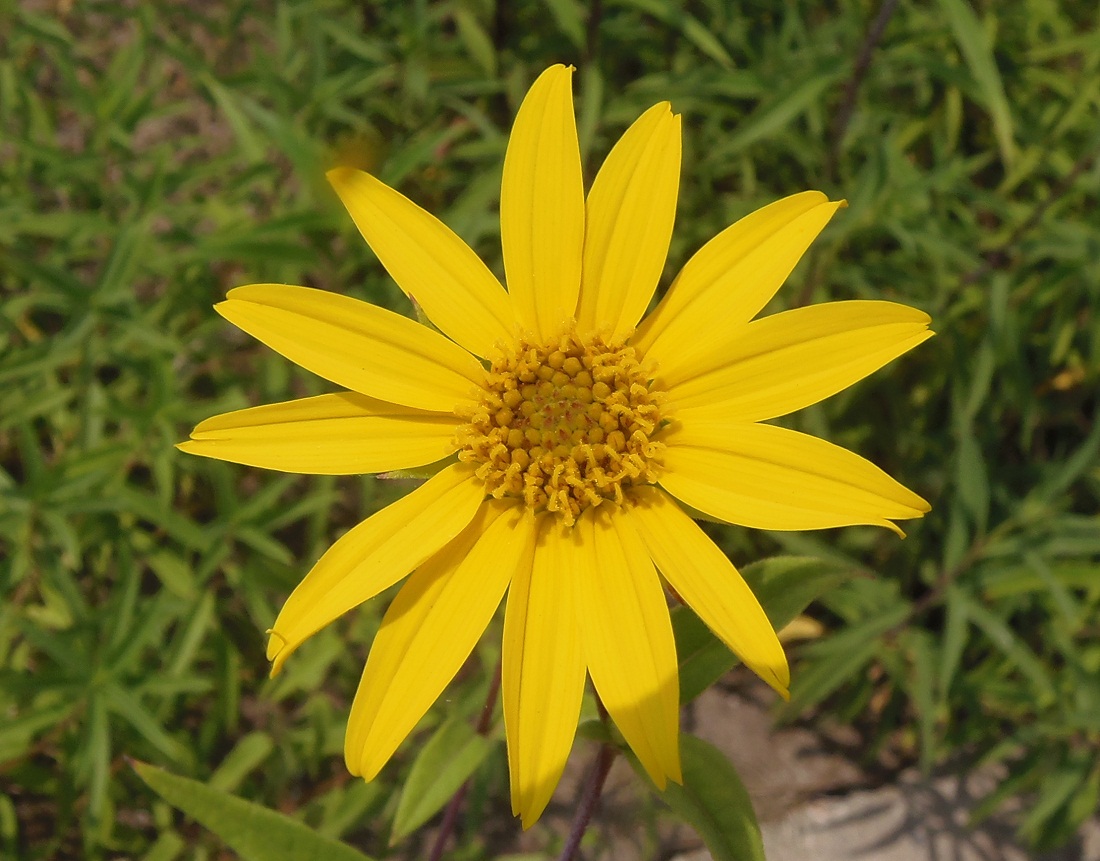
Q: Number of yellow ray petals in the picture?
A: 13